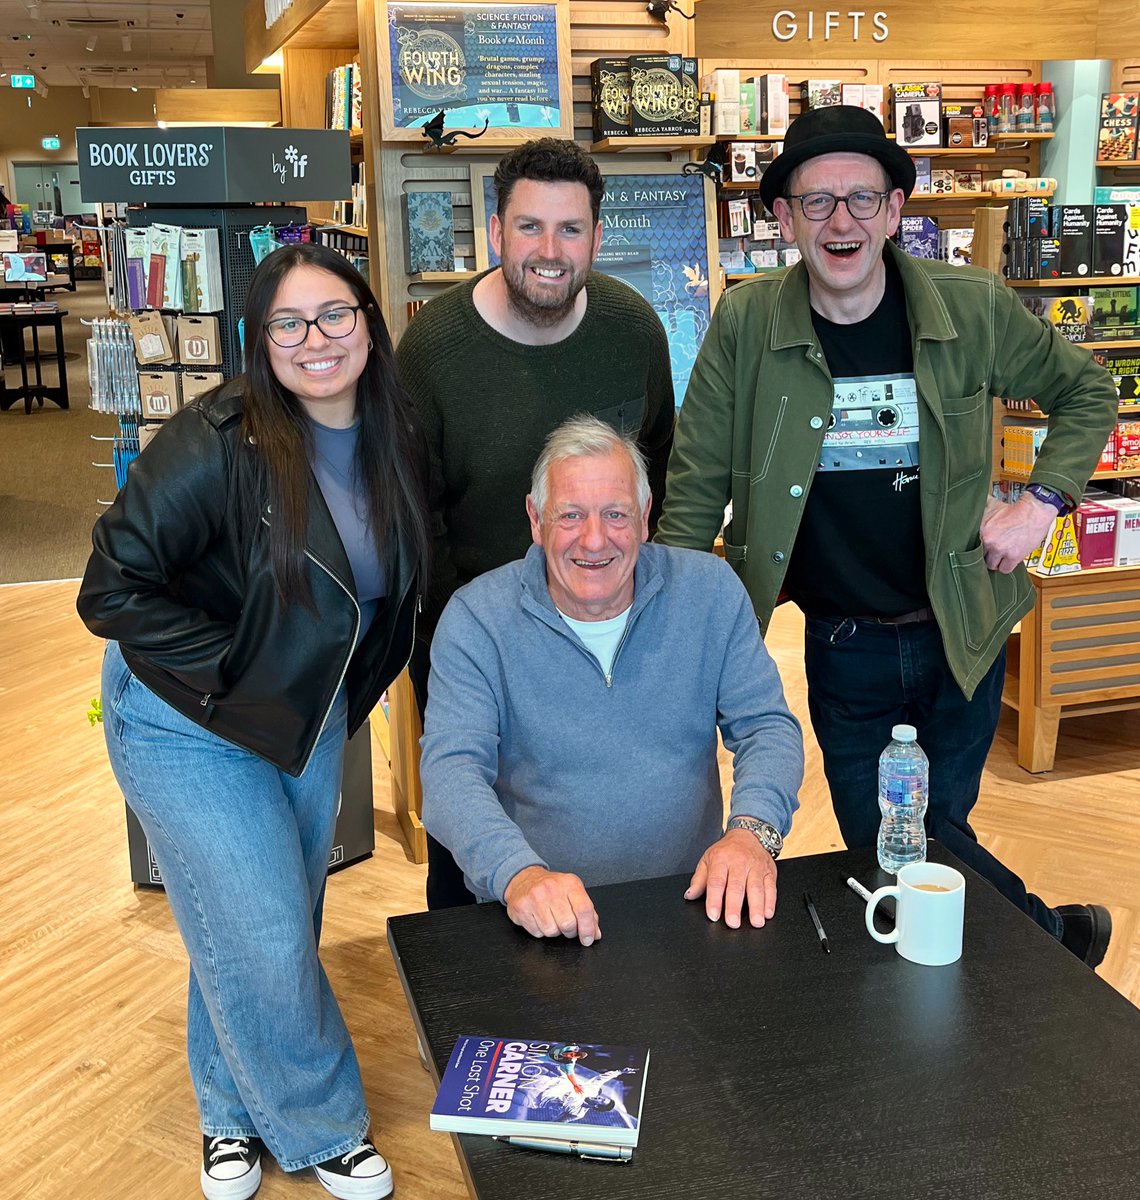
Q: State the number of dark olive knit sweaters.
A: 1